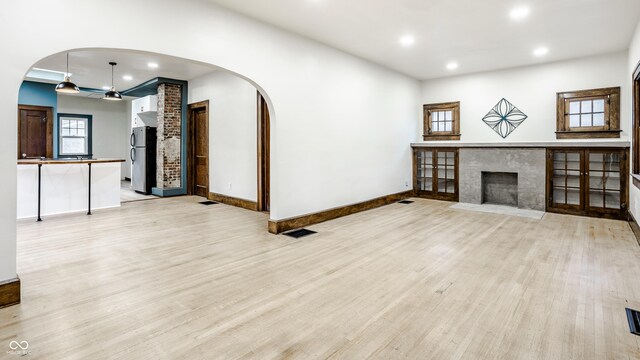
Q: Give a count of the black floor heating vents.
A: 4